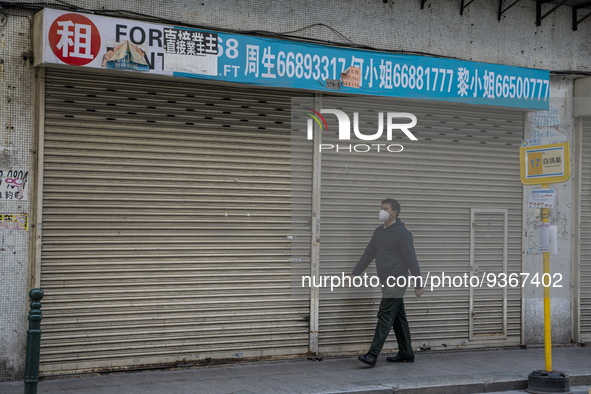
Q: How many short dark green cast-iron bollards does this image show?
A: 1